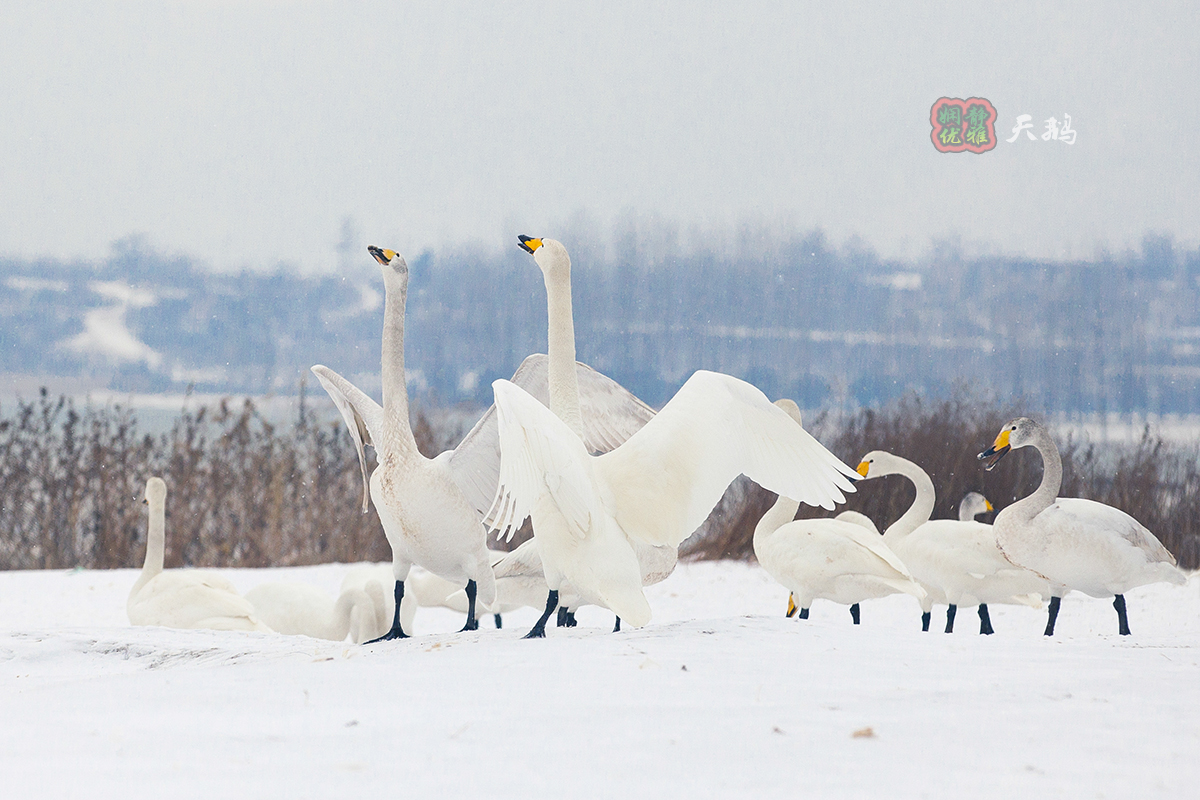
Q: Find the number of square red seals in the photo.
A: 1